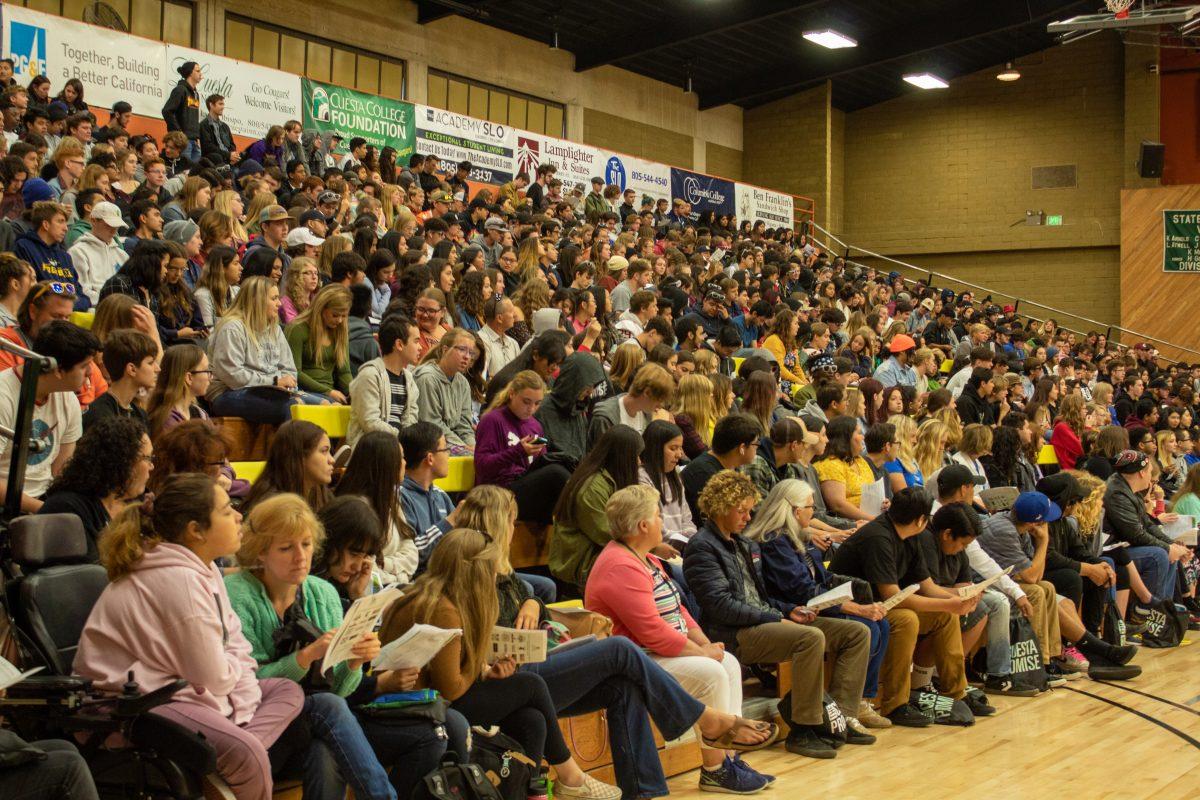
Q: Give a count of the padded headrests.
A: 1